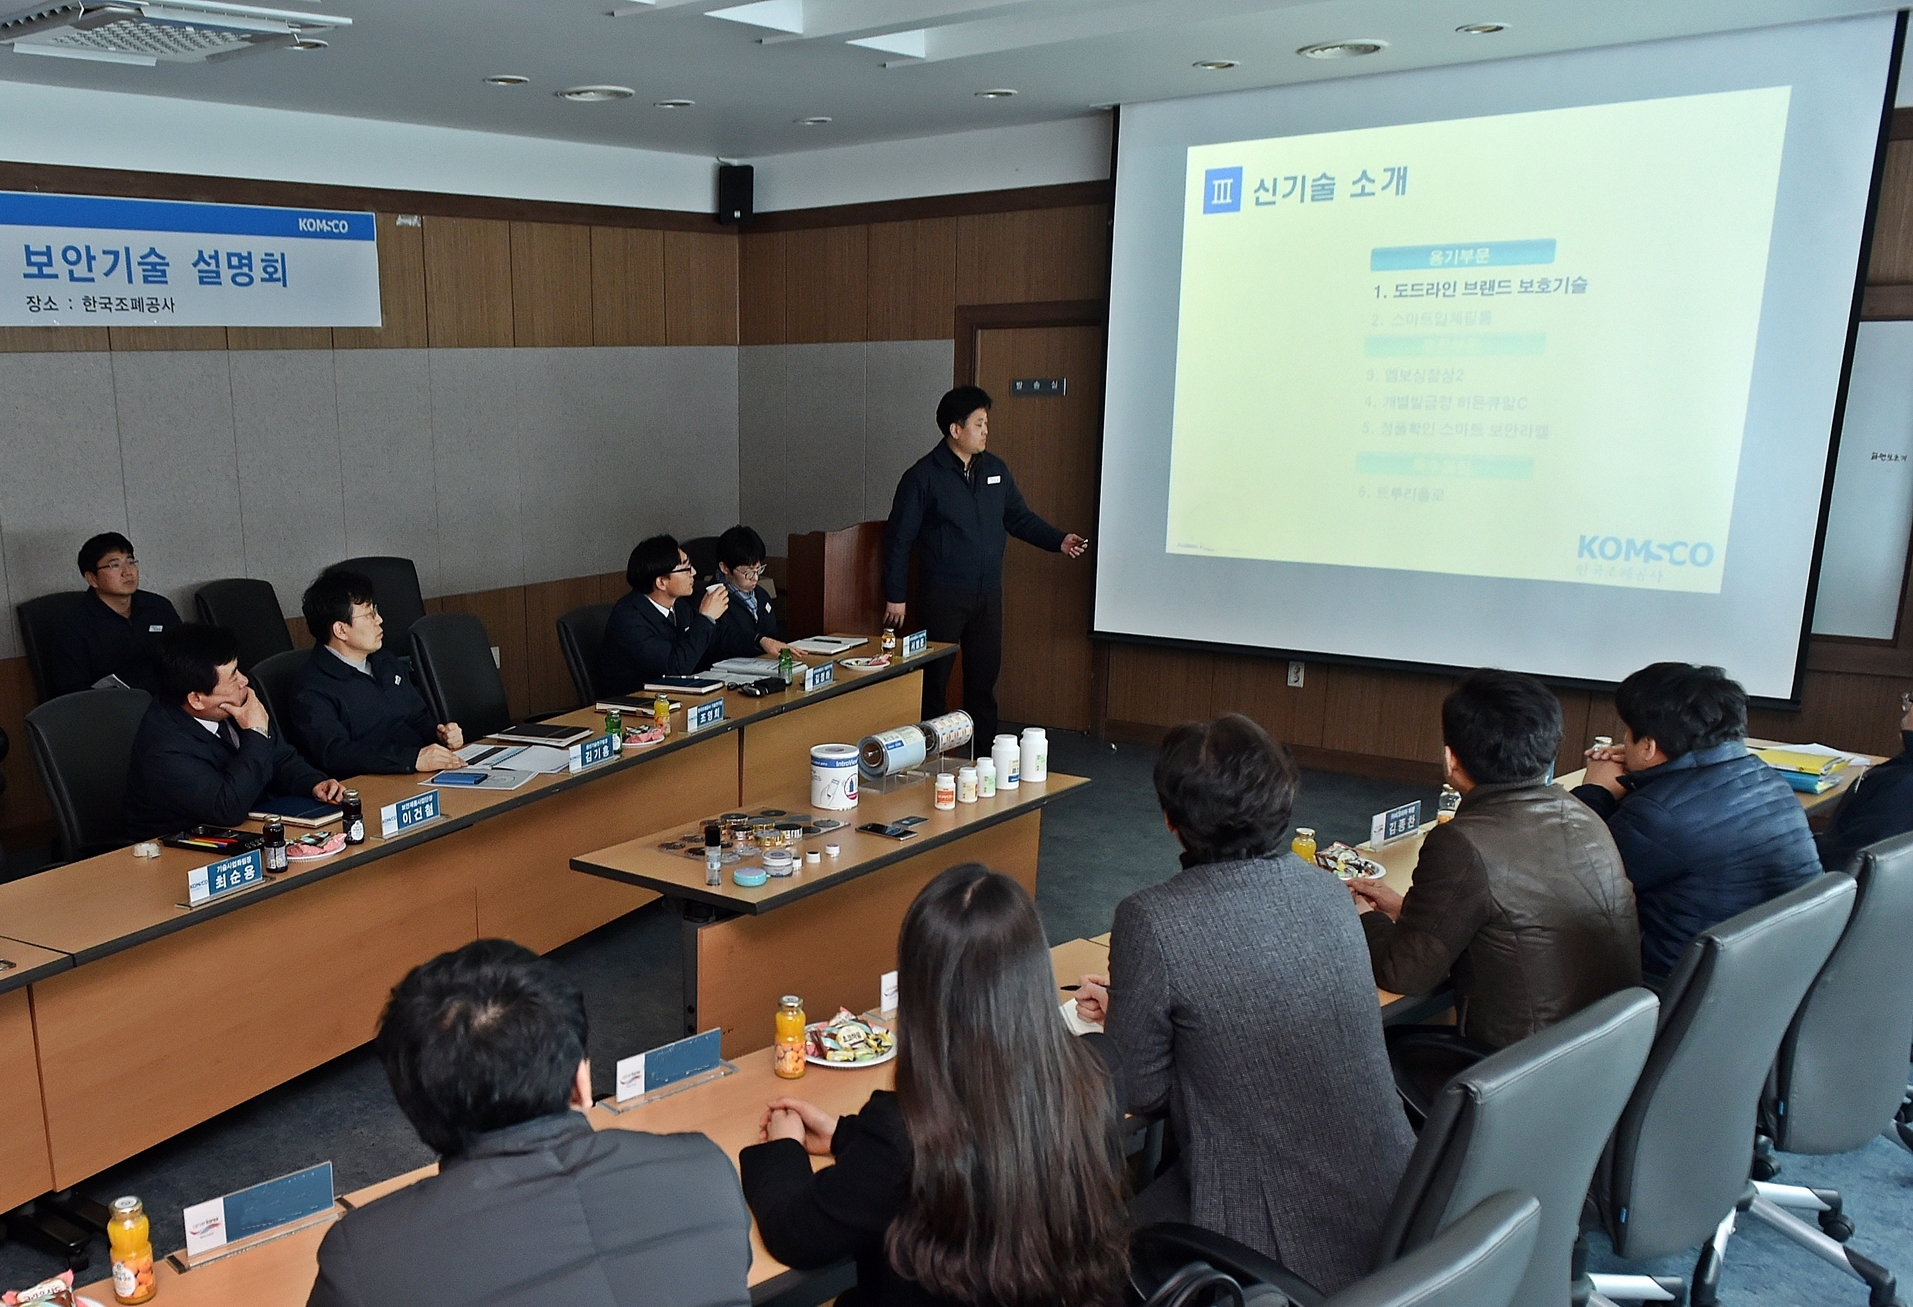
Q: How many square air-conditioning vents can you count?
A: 1